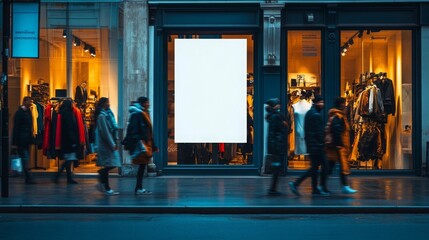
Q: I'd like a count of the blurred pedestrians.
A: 7